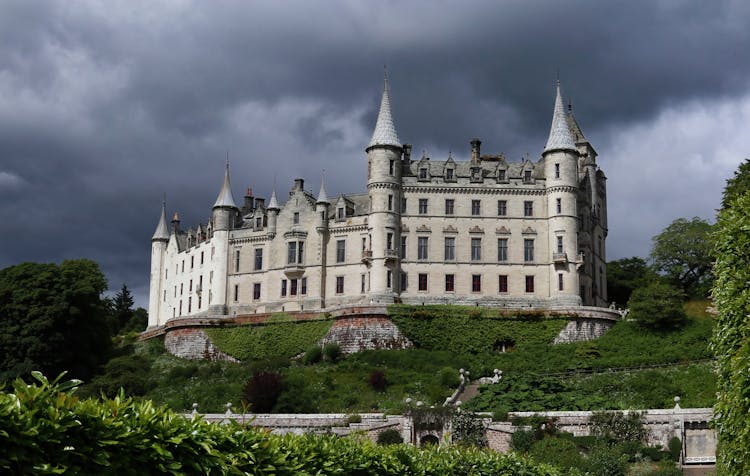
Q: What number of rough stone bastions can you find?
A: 3